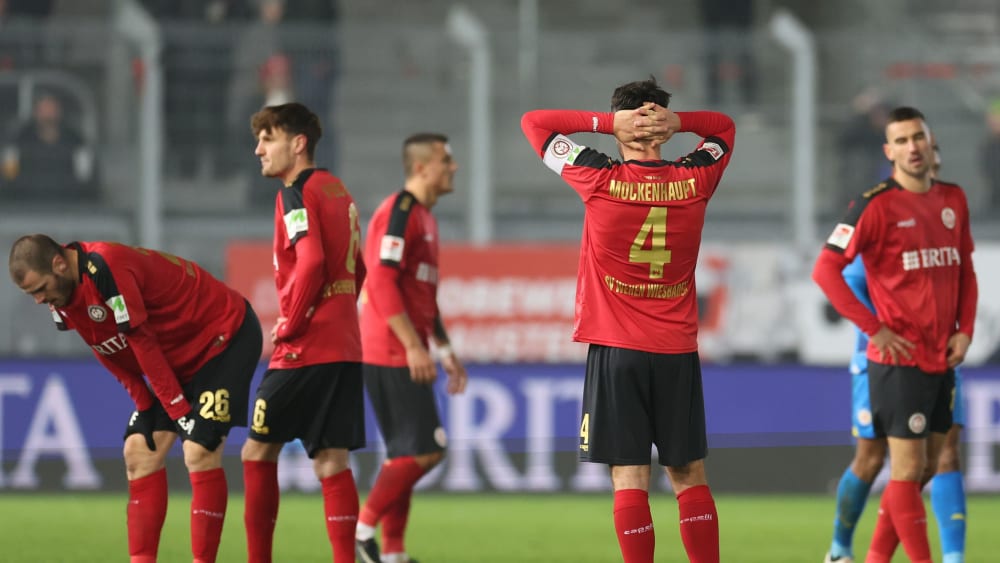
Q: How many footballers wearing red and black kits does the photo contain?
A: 5